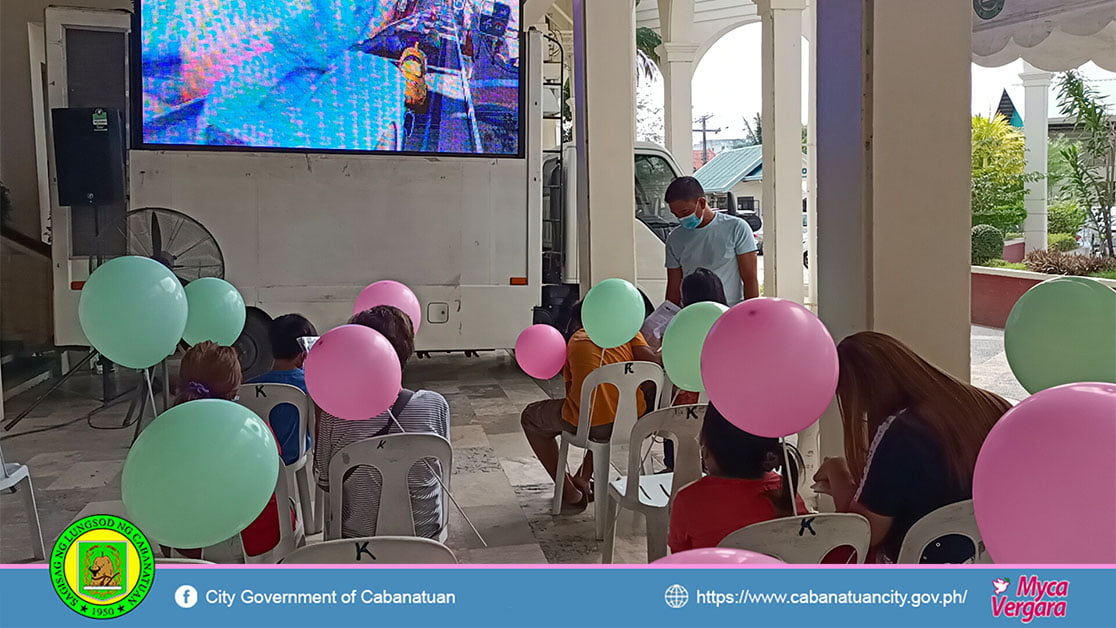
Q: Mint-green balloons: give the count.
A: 6